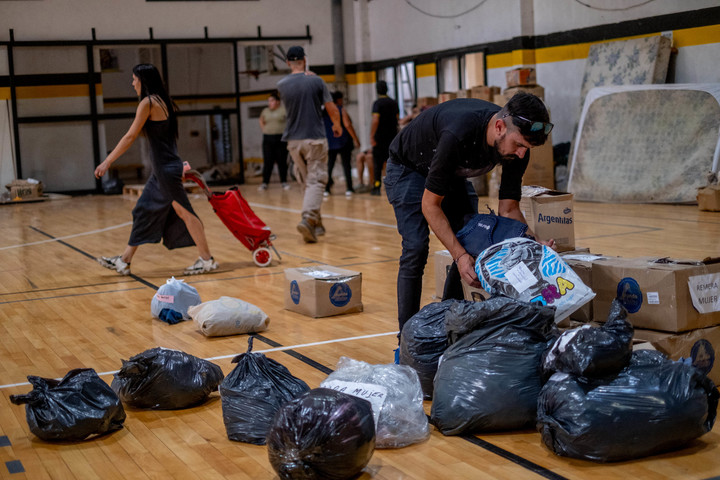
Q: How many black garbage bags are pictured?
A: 8